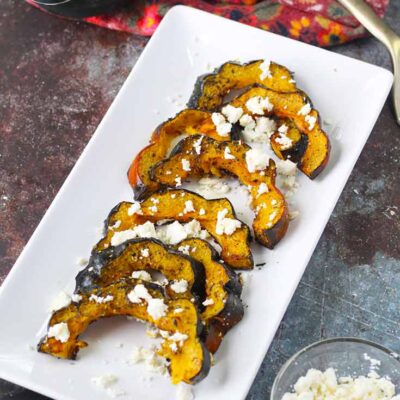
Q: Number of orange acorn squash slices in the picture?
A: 8